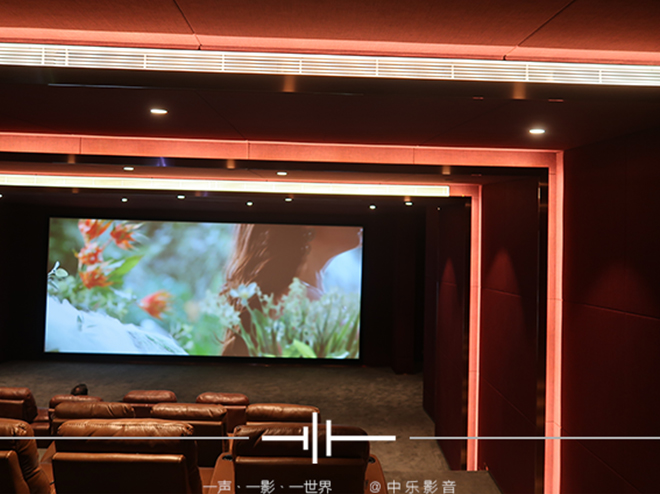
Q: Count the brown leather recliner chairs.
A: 10